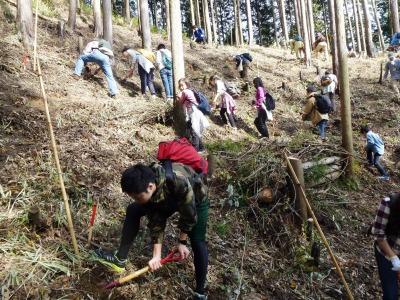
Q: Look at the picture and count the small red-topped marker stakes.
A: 2